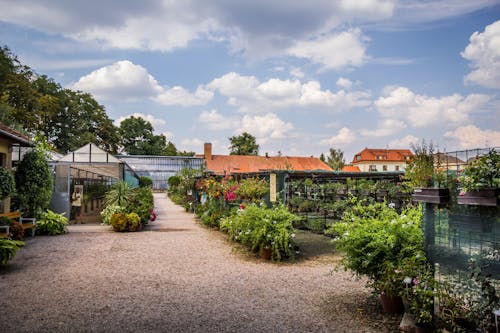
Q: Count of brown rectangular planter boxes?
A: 2